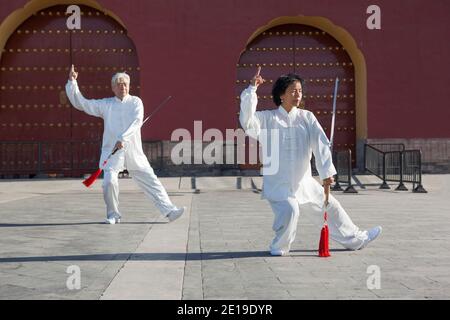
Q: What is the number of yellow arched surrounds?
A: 2